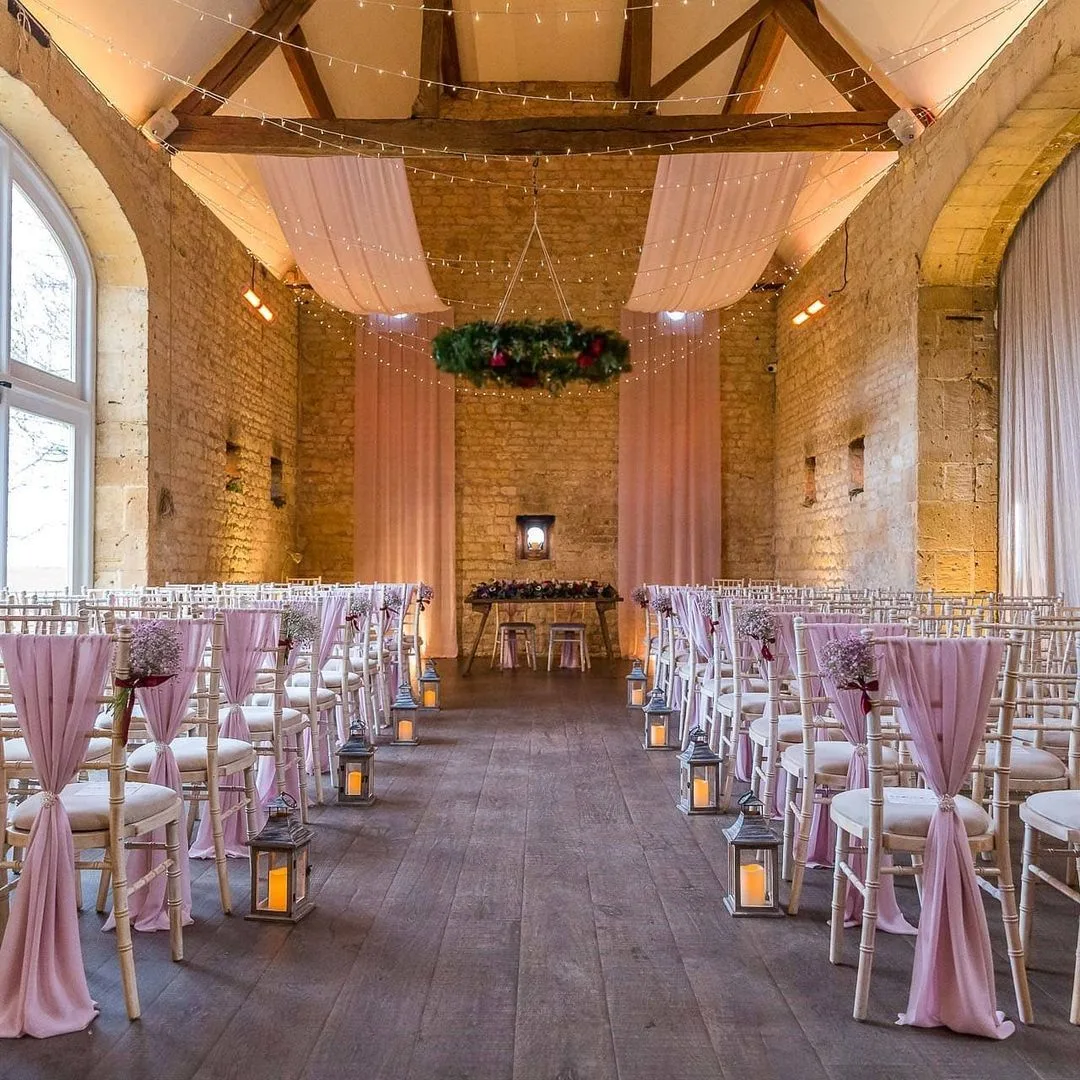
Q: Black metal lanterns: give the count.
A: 8